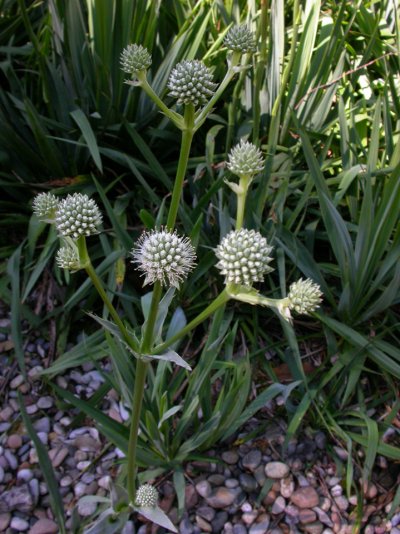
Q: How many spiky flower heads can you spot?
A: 11